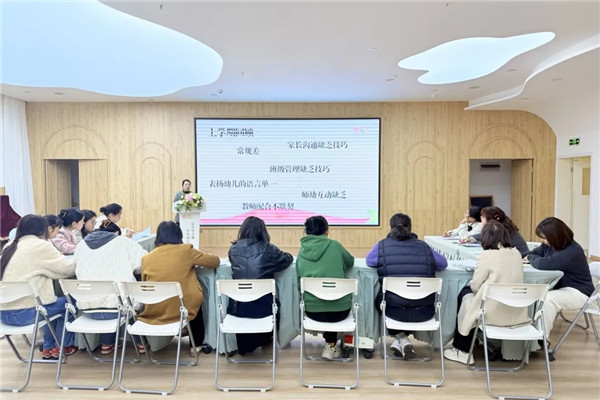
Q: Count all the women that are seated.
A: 14